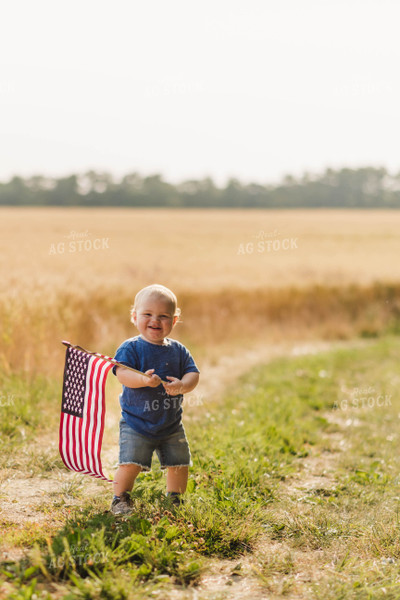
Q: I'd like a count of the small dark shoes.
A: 2